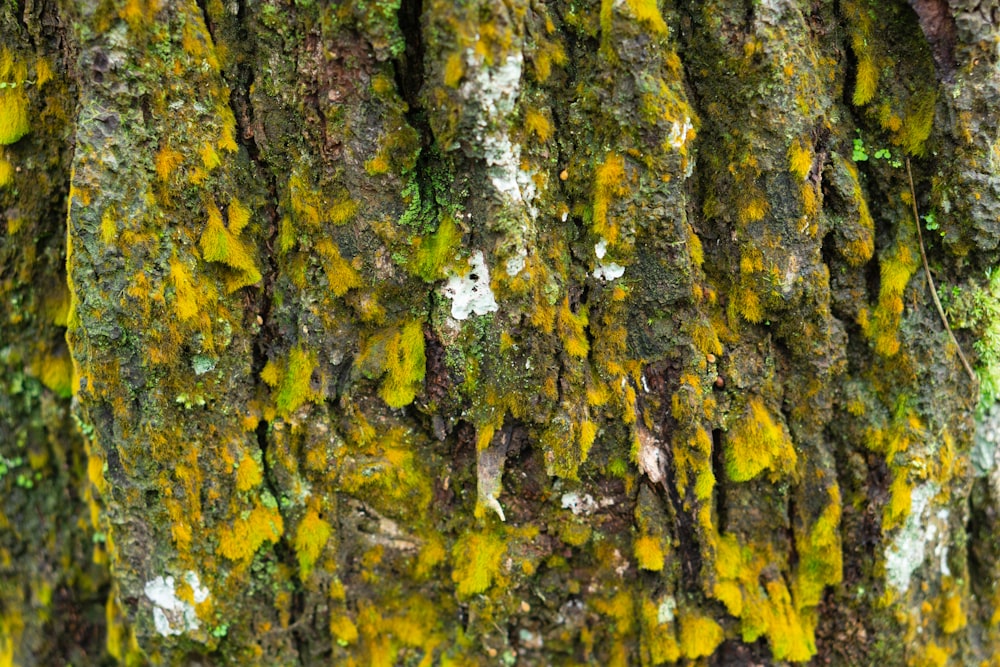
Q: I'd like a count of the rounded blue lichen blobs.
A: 0